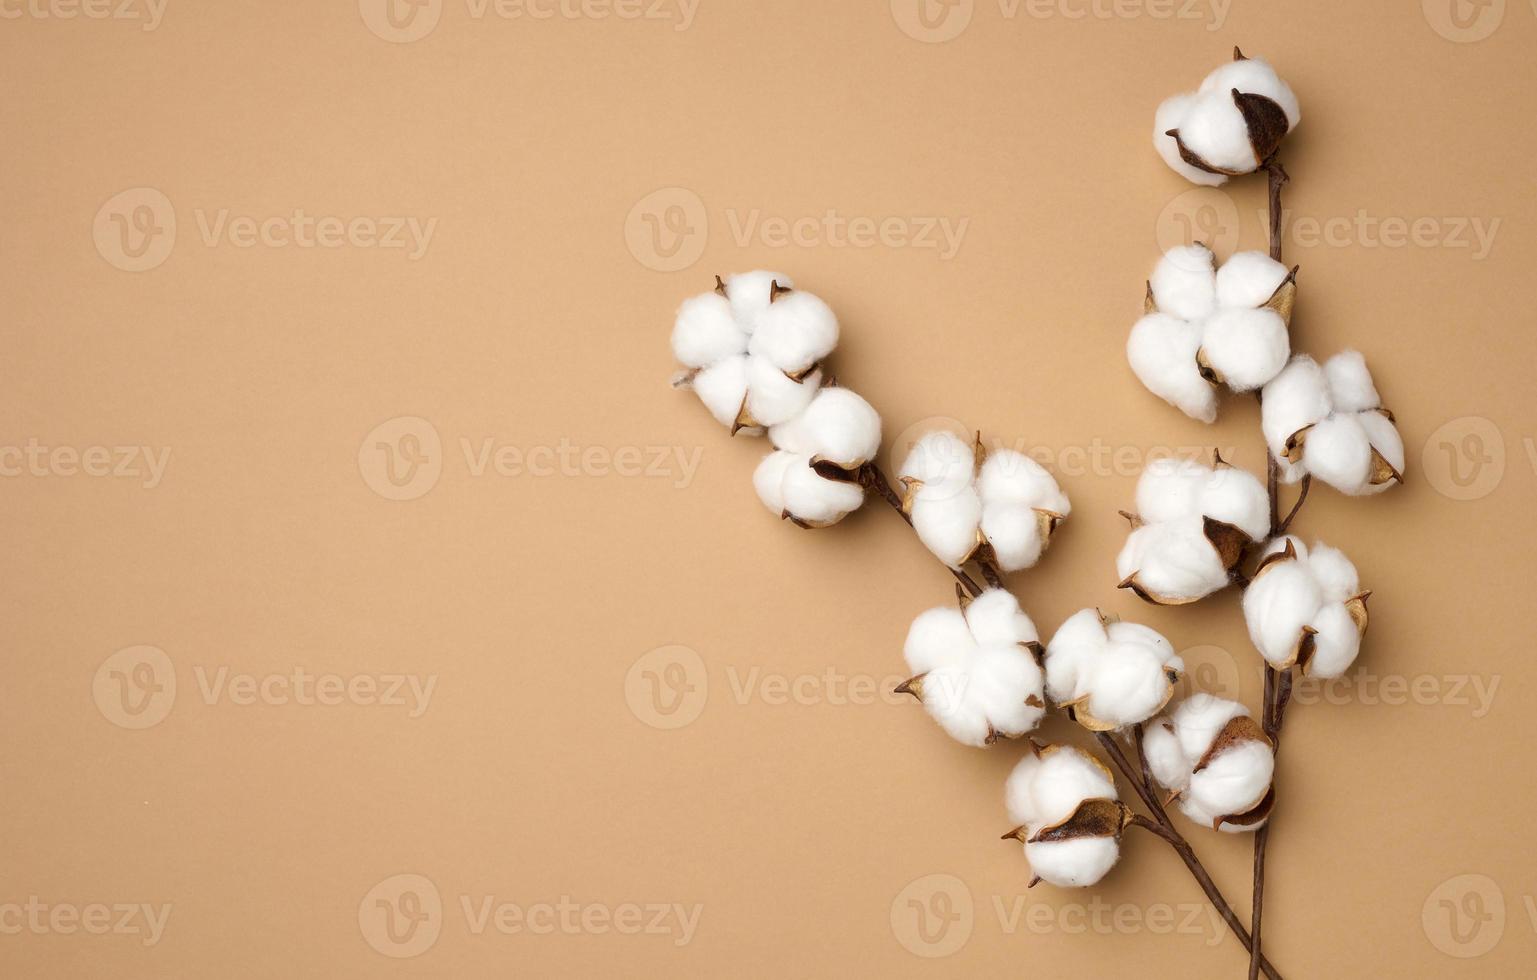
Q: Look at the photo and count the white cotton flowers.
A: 12